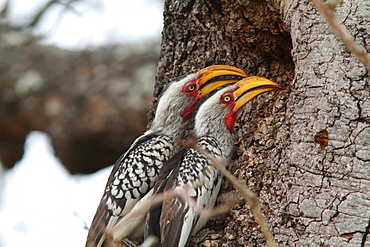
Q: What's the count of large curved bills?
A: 2